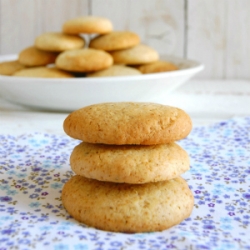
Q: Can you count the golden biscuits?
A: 13